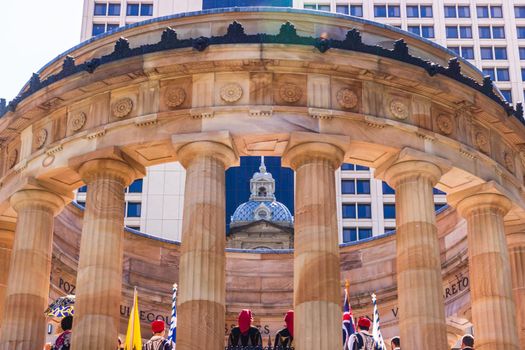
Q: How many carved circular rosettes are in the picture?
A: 12